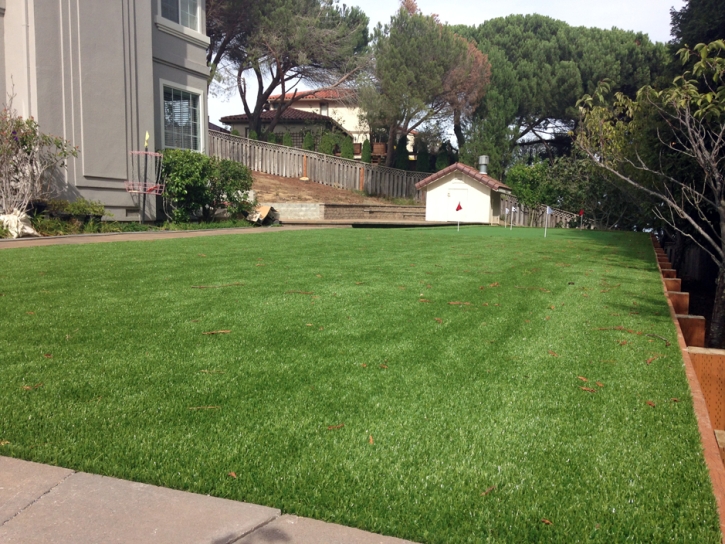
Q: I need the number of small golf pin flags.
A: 5